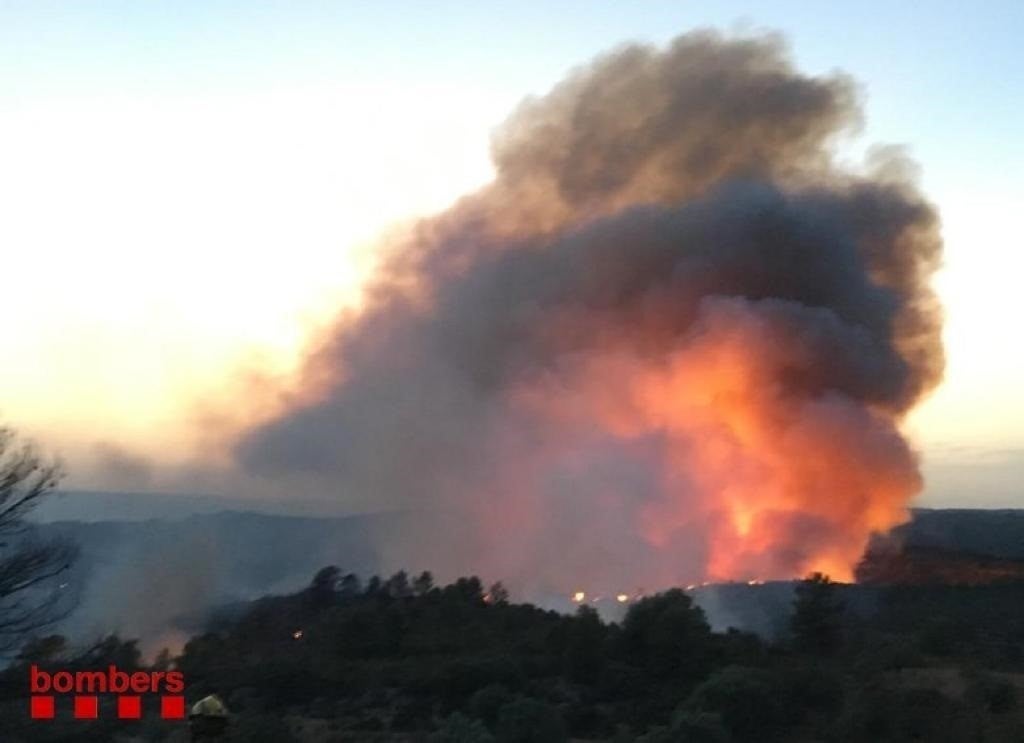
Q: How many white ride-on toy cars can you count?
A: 0